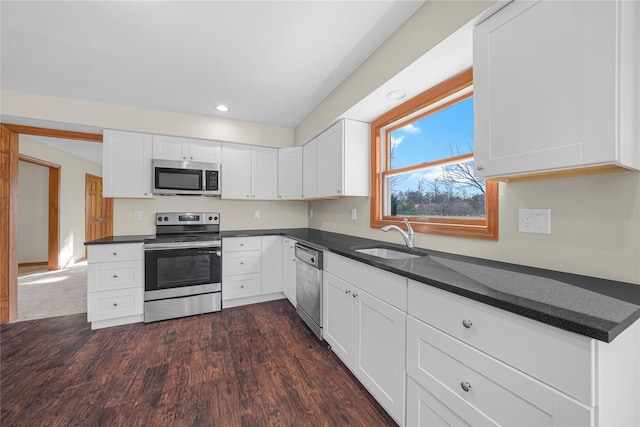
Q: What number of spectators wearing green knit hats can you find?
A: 0